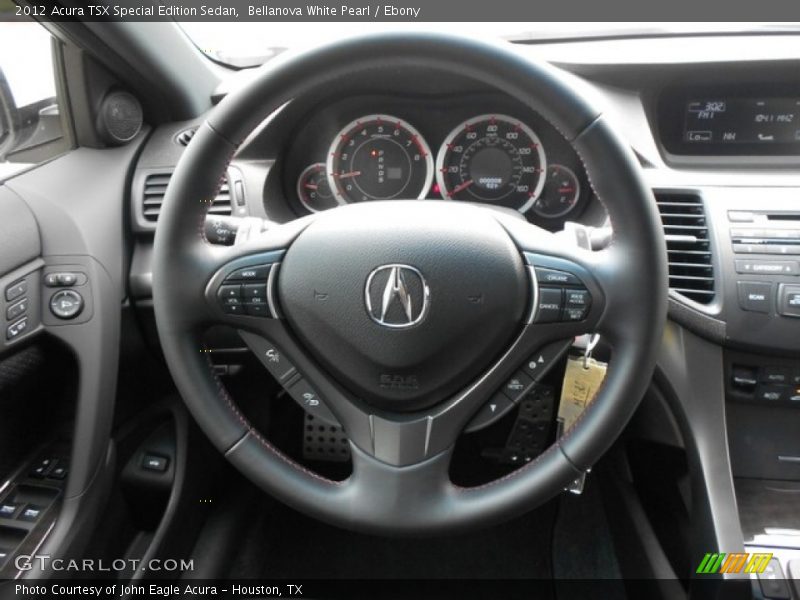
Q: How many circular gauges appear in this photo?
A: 4